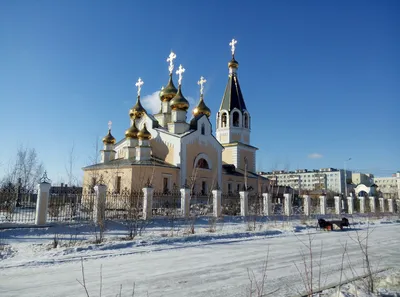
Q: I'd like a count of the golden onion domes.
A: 8